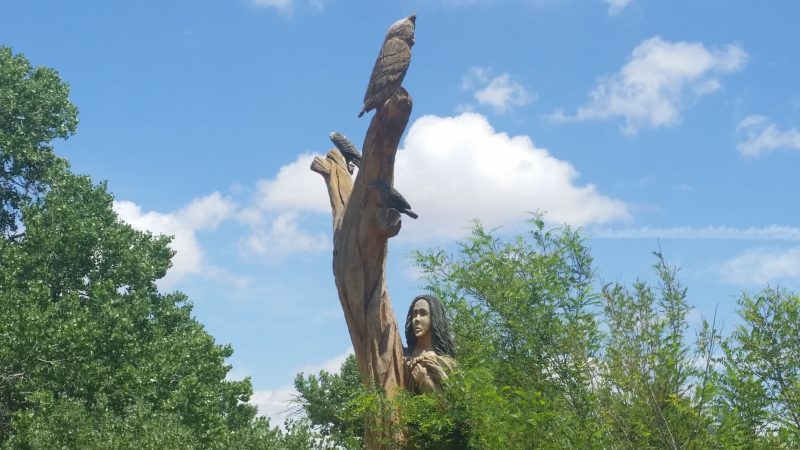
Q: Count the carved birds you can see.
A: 3